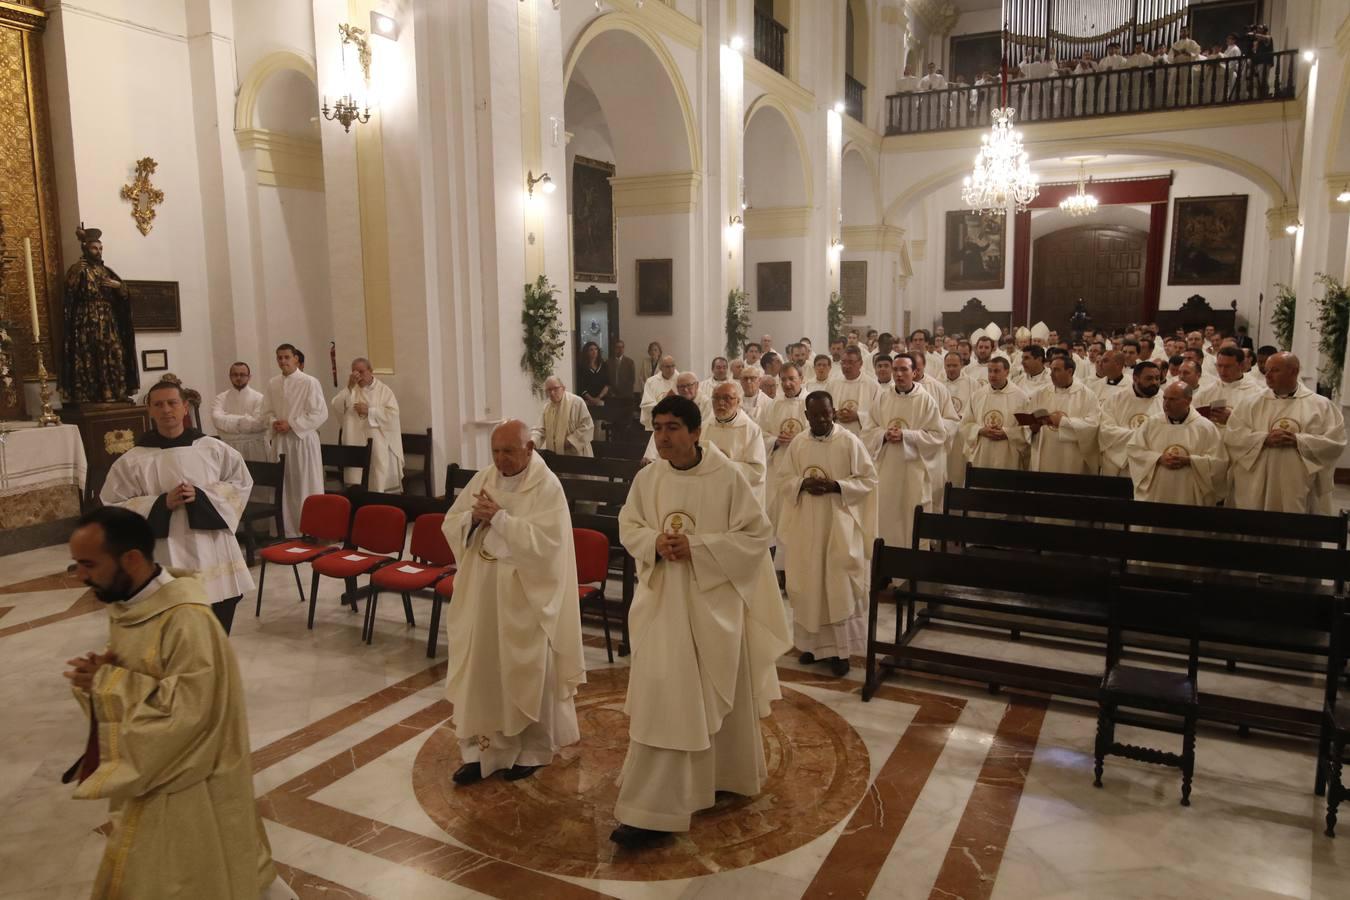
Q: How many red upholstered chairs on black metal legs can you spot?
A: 5